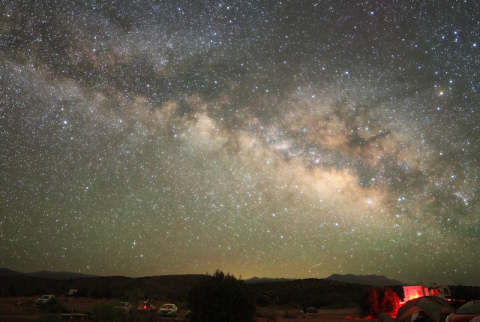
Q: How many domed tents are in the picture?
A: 2